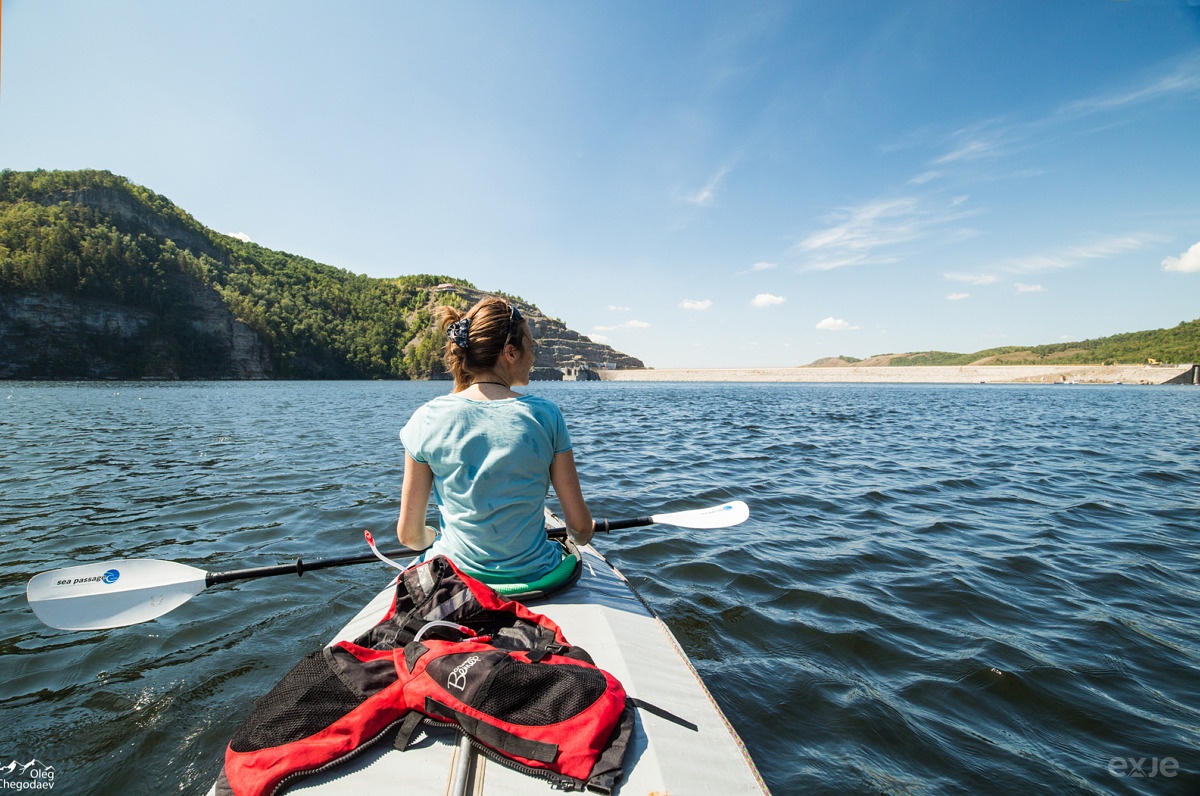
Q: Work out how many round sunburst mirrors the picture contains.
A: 0